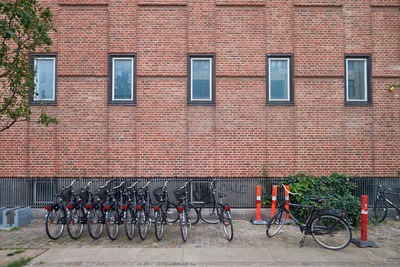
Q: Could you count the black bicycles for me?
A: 11